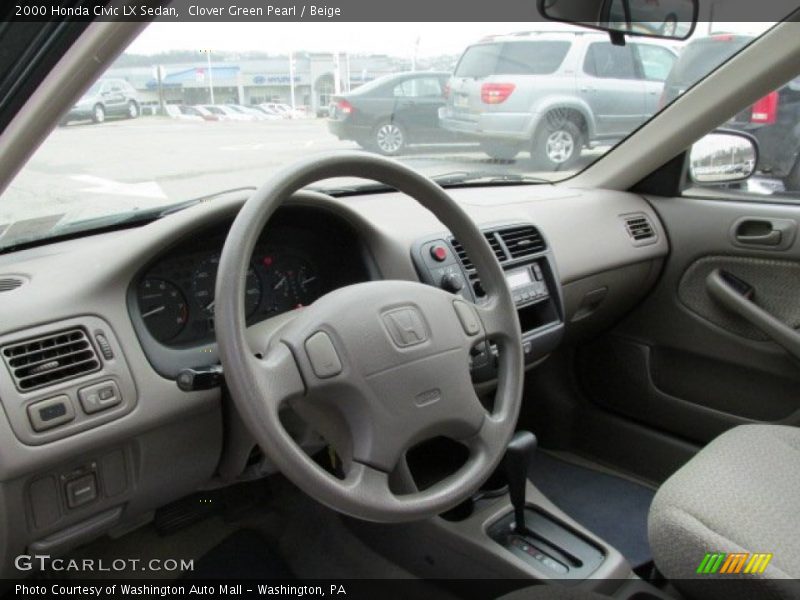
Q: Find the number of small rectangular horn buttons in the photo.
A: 2